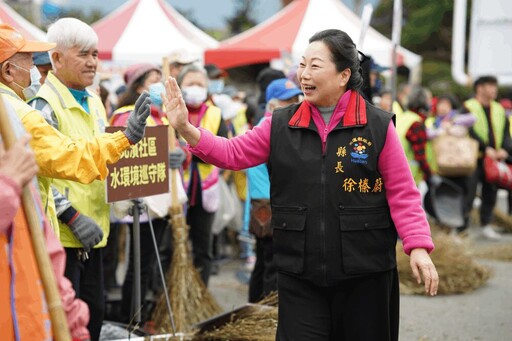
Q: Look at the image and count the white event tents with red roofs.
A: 3